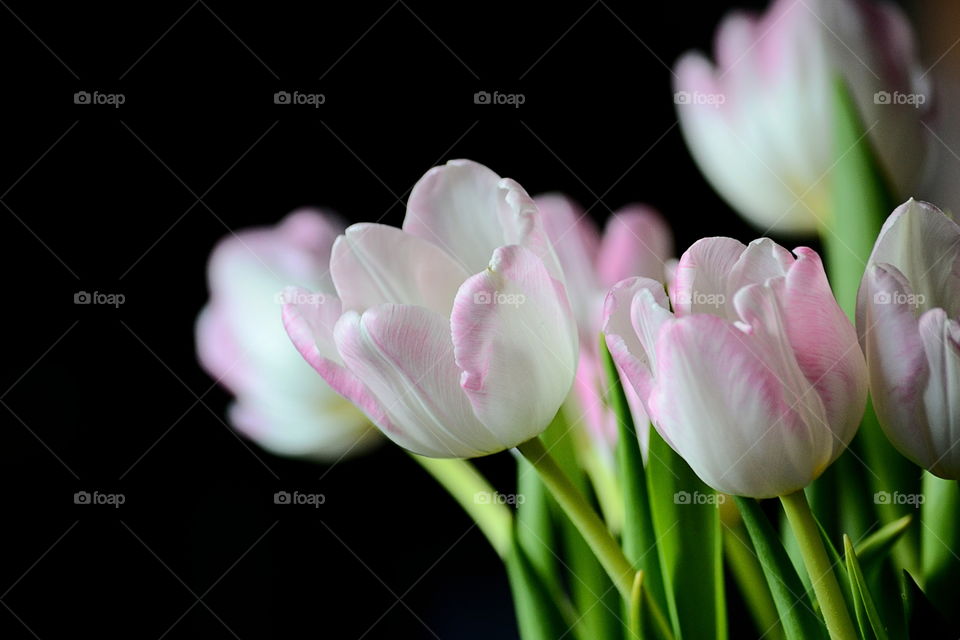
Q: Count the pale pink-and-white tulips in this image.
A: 6